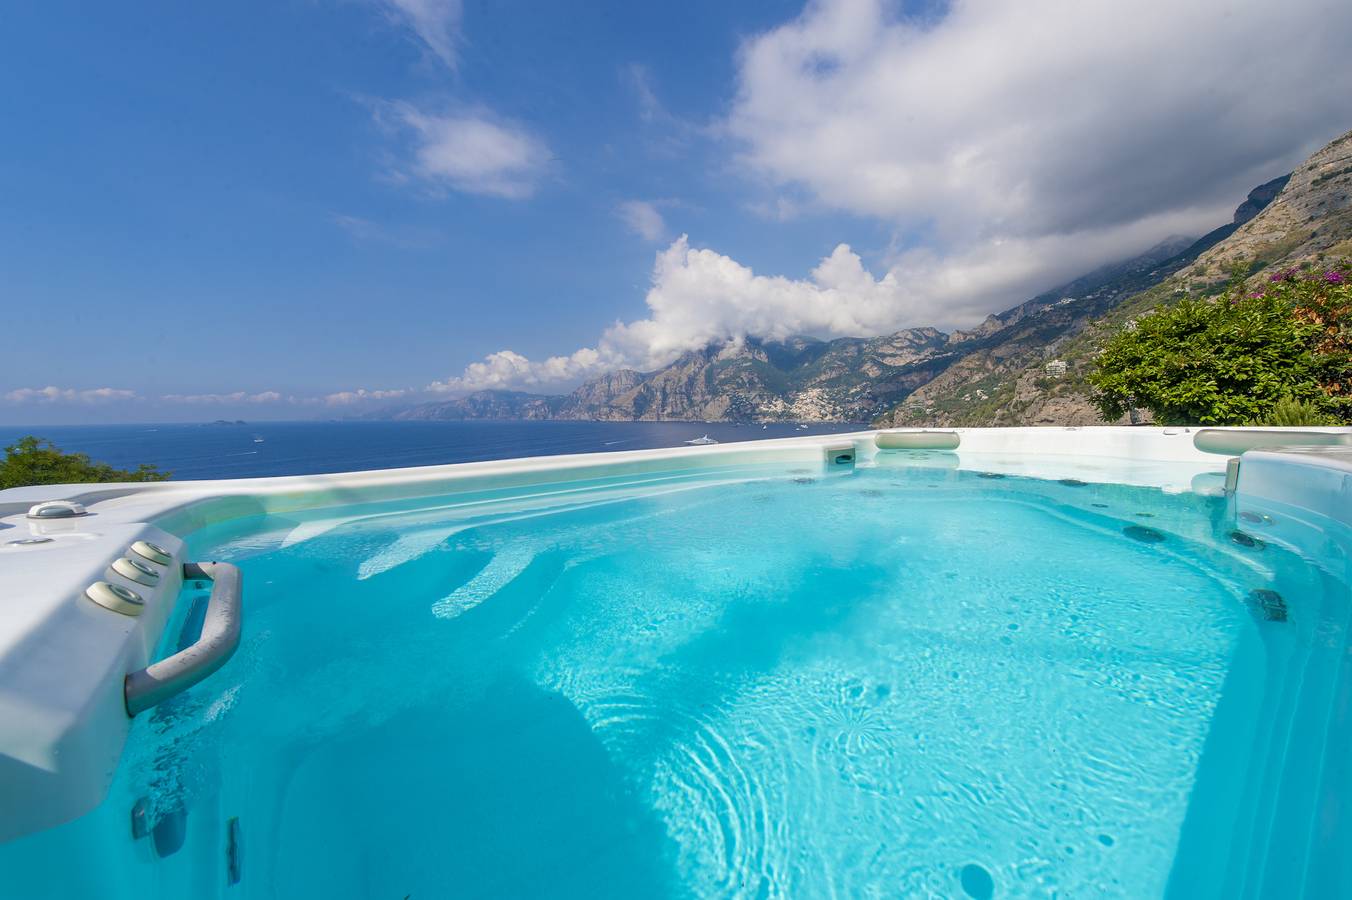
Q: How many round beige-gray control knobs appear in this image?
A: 3